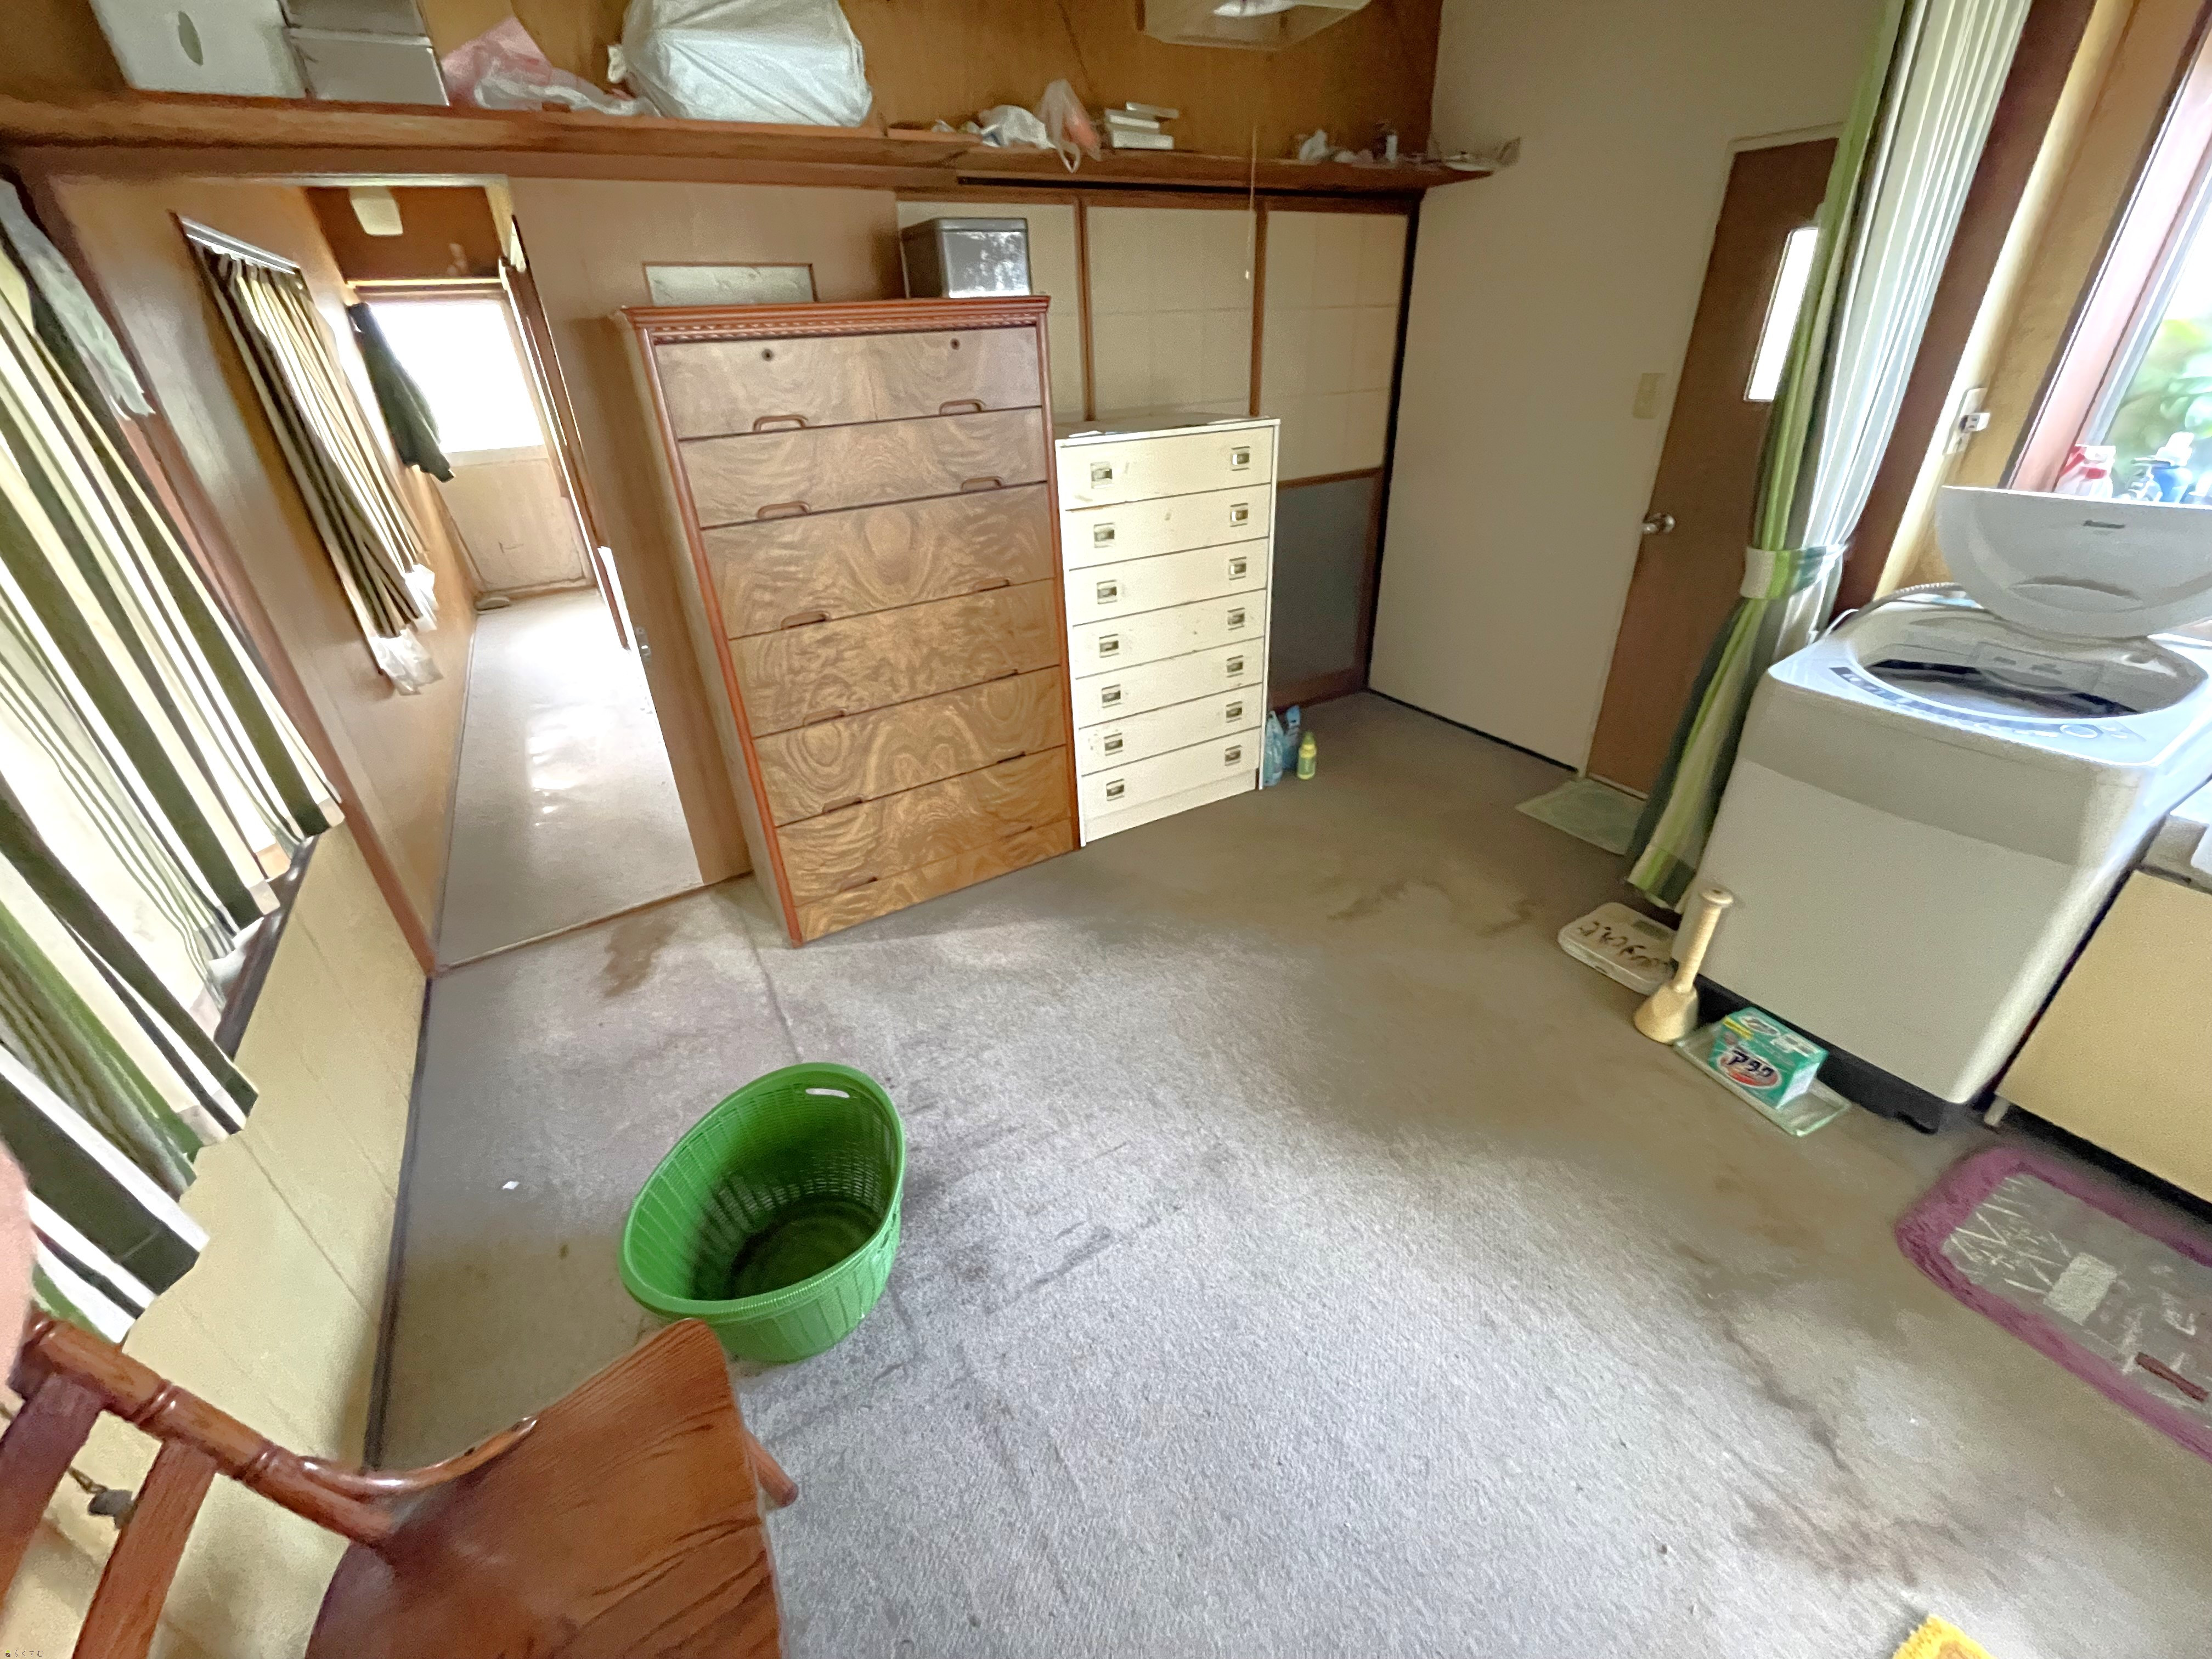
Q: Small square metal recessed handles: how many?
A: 14